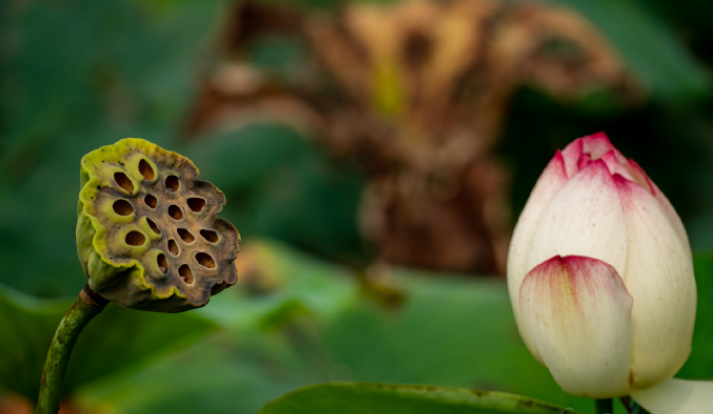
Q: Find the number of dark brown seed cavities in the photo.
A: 15